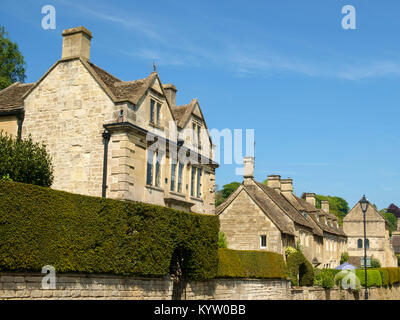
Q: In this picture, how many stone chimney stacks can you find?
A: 7